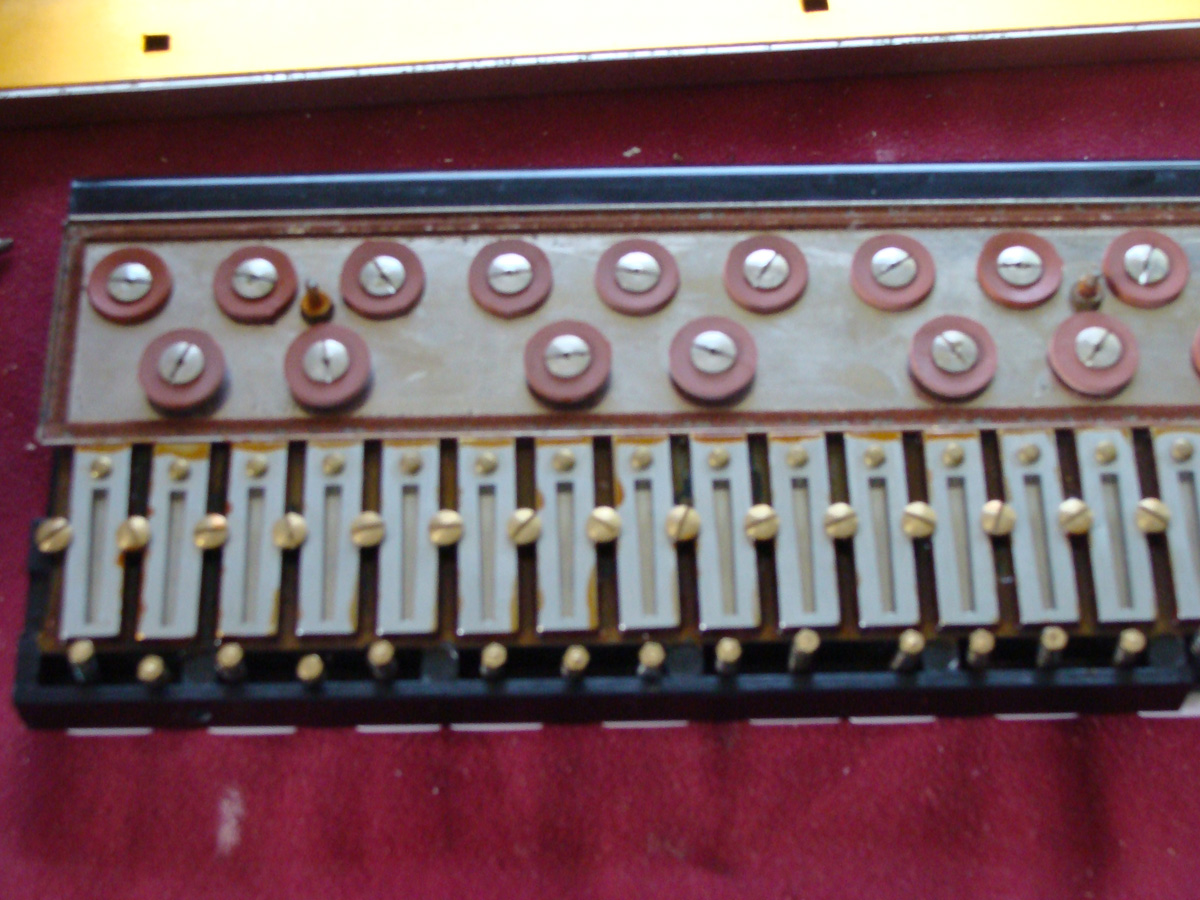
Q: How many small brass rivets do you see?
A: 15